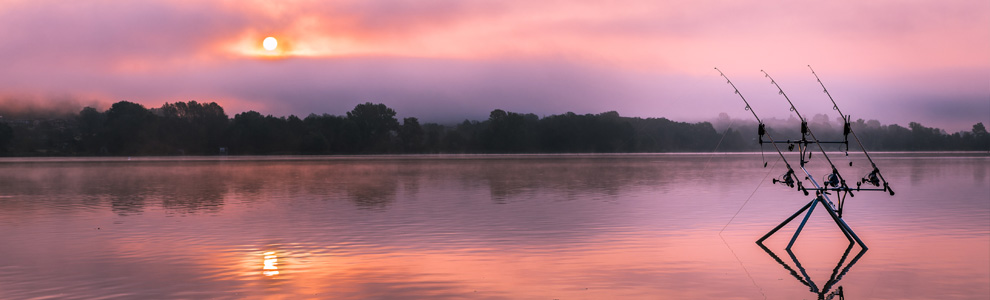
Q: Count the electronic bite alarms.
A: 3